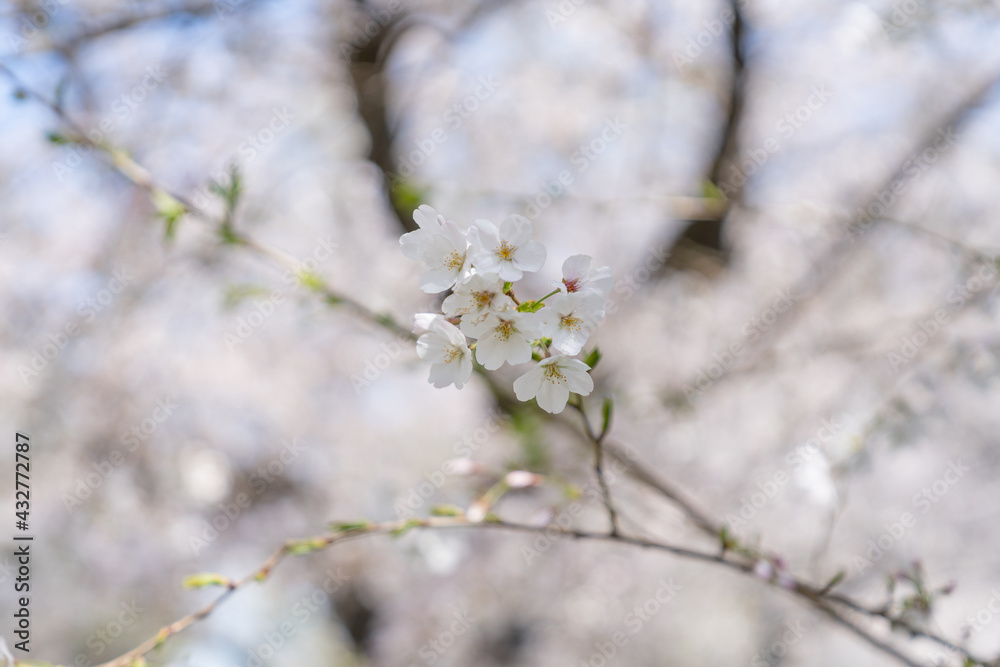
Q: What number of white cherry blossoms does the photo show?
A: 8